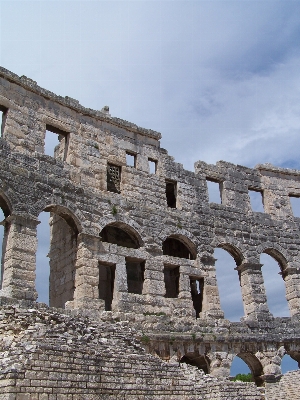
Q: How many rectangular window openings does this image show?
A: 13